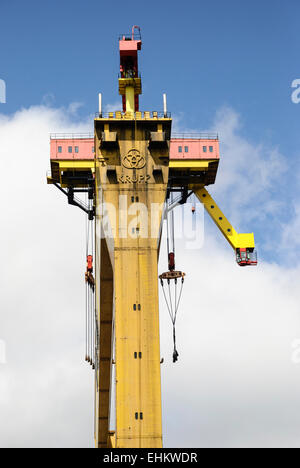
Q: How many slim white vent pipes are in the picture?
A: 2